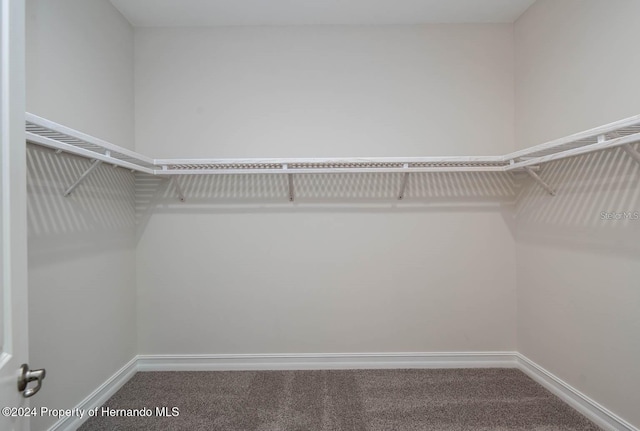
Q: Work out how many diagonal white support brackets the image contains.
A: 6